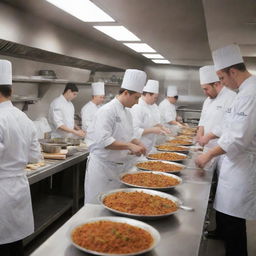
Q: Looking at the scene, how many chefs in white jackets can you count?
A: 8